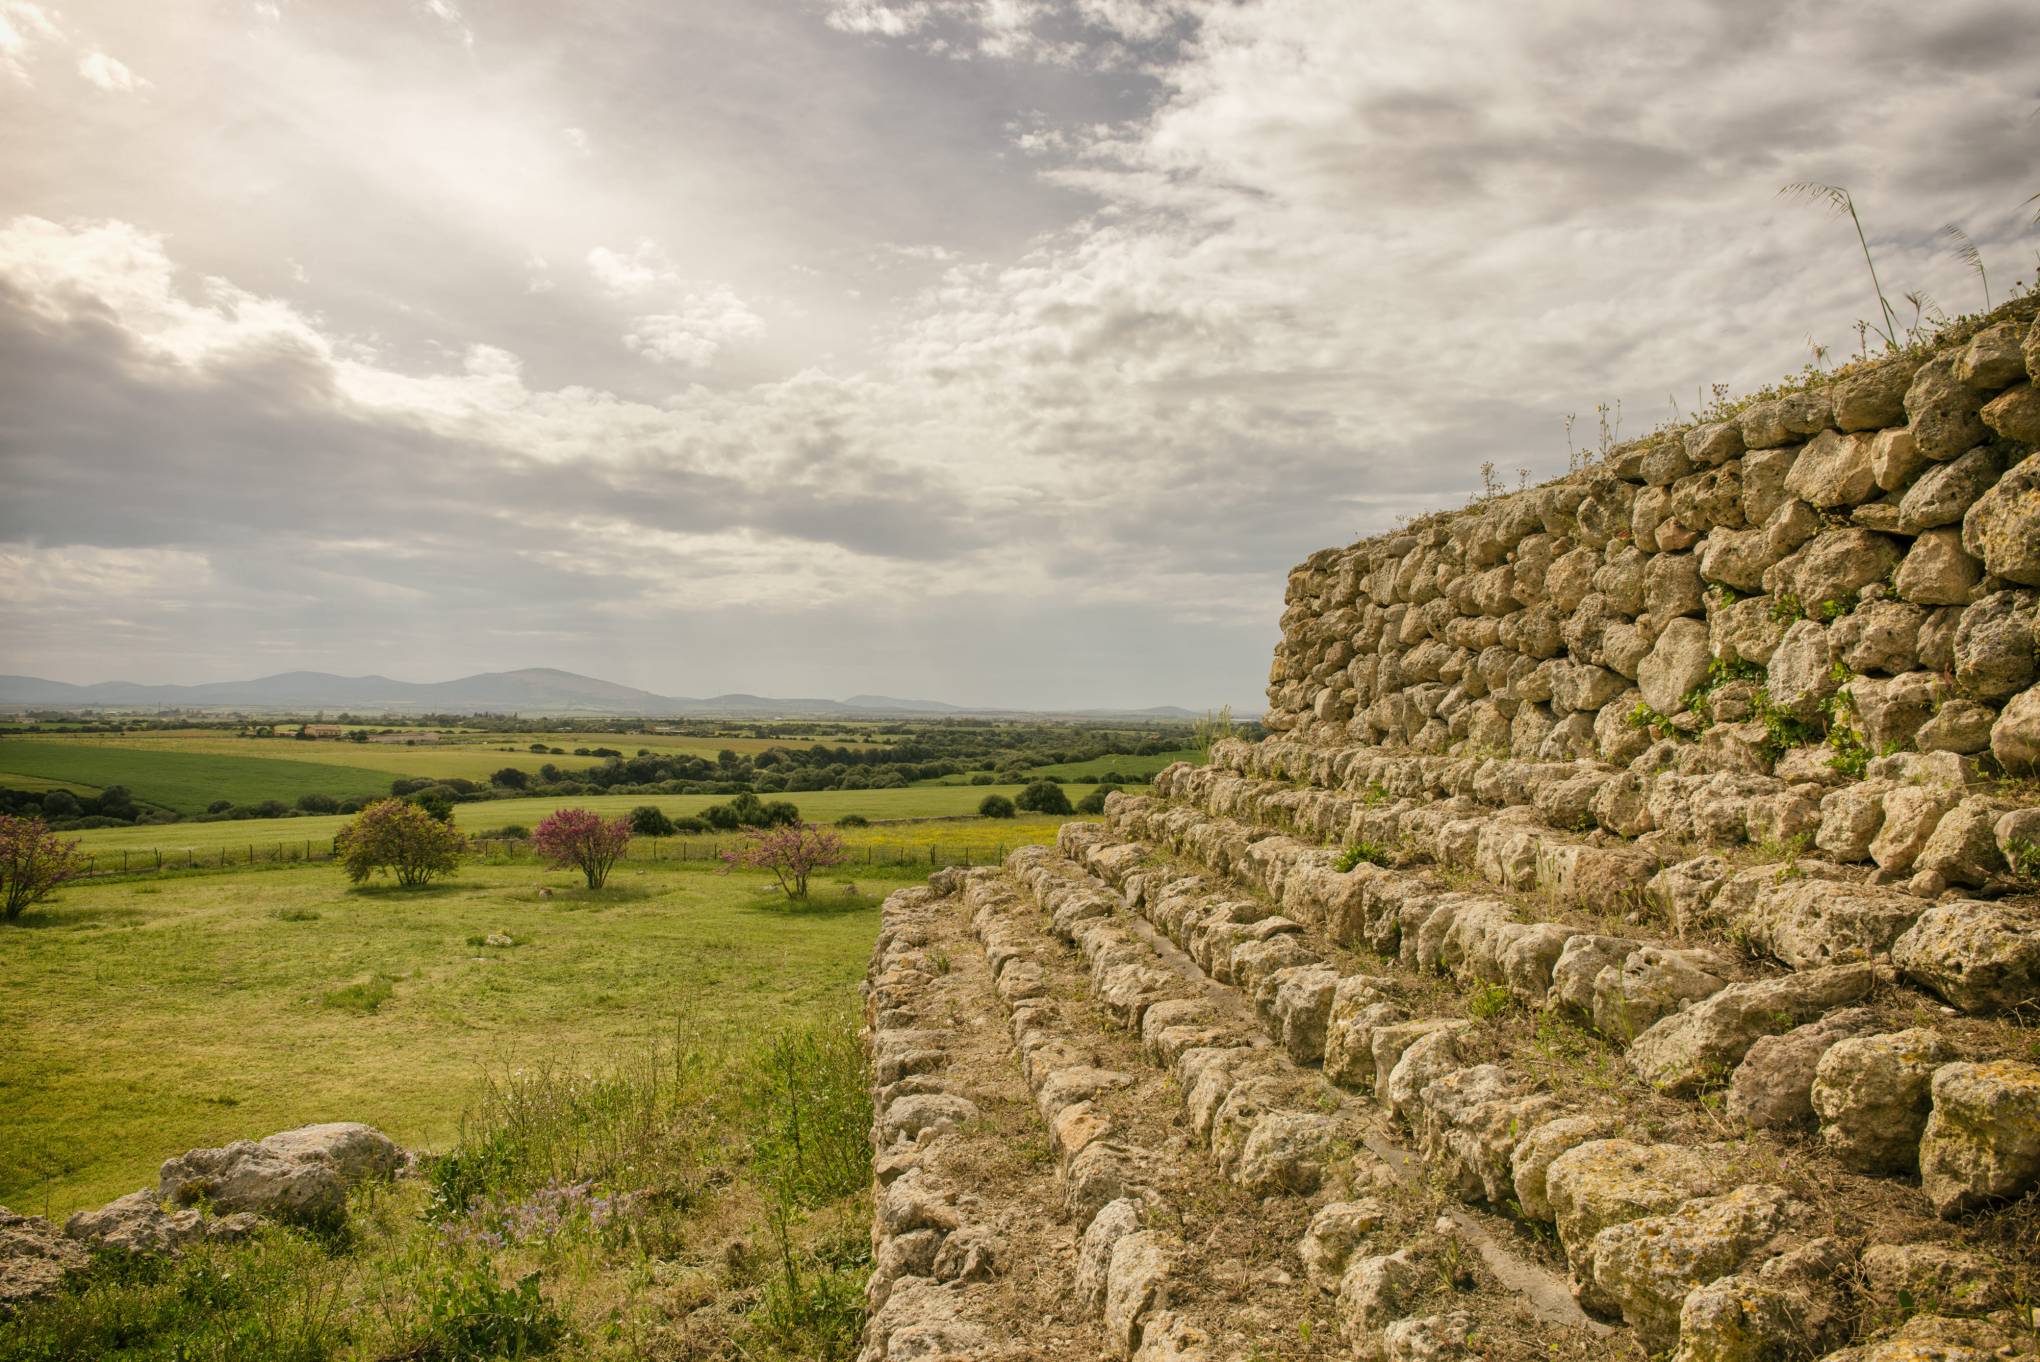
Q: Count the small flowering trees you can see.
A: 4